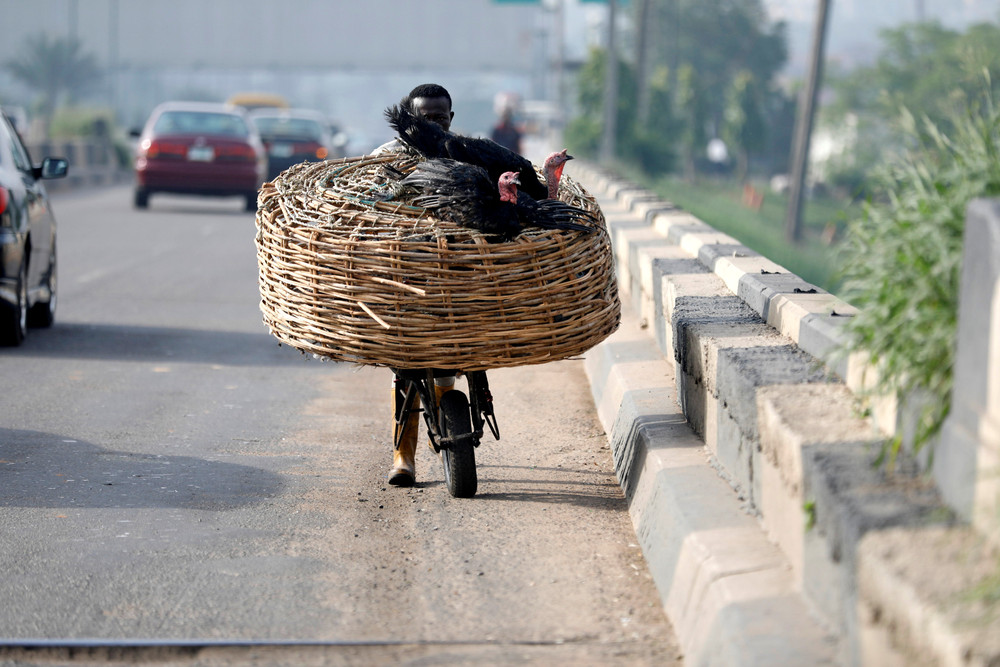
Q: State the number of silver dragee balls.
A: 0